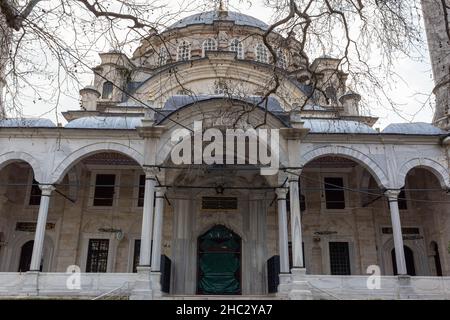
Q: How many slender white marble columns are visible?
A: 6